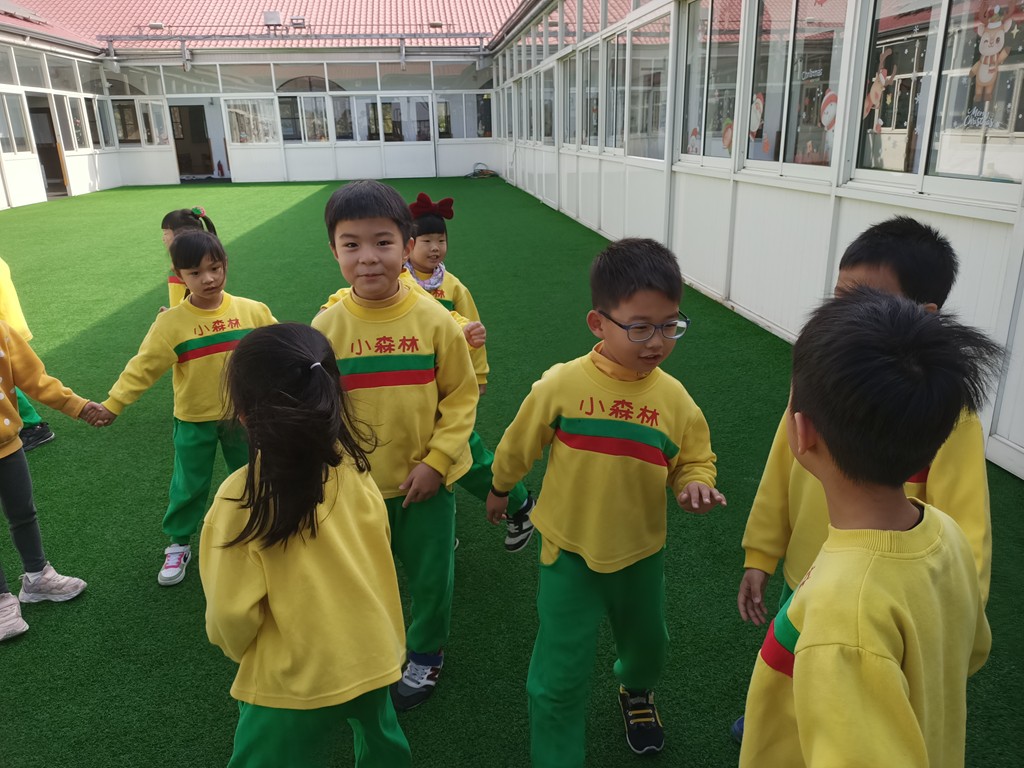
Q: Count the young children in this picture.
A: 11